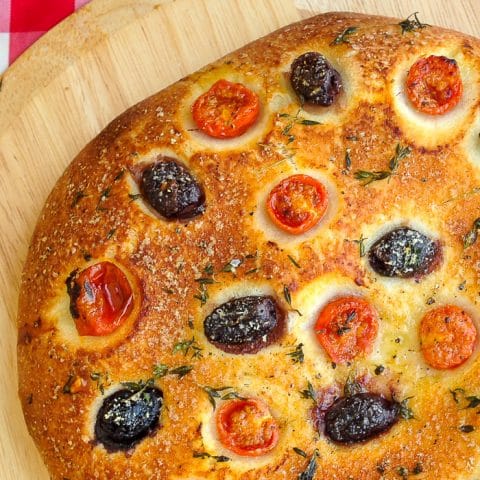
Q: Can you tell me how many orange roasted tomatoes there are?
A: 7